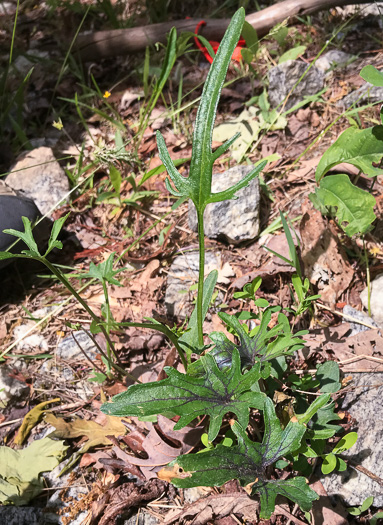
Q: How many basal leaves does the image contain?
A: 3